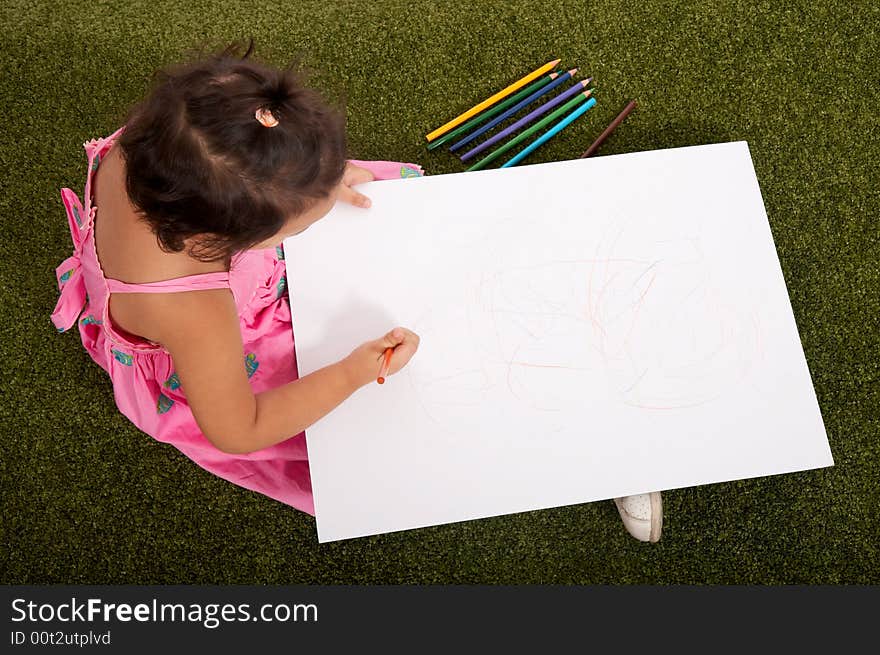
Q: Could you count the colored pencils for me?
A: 8